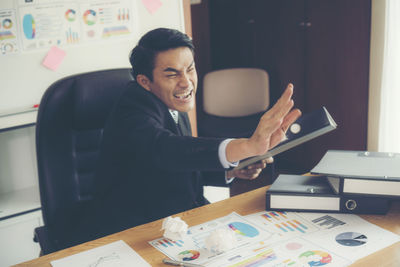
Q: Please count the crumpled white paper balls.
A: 2